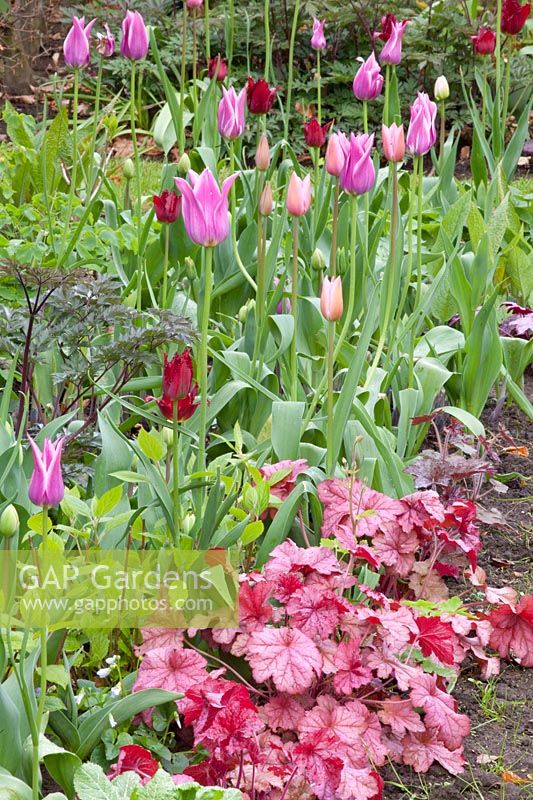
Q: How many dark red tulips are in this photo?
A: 9